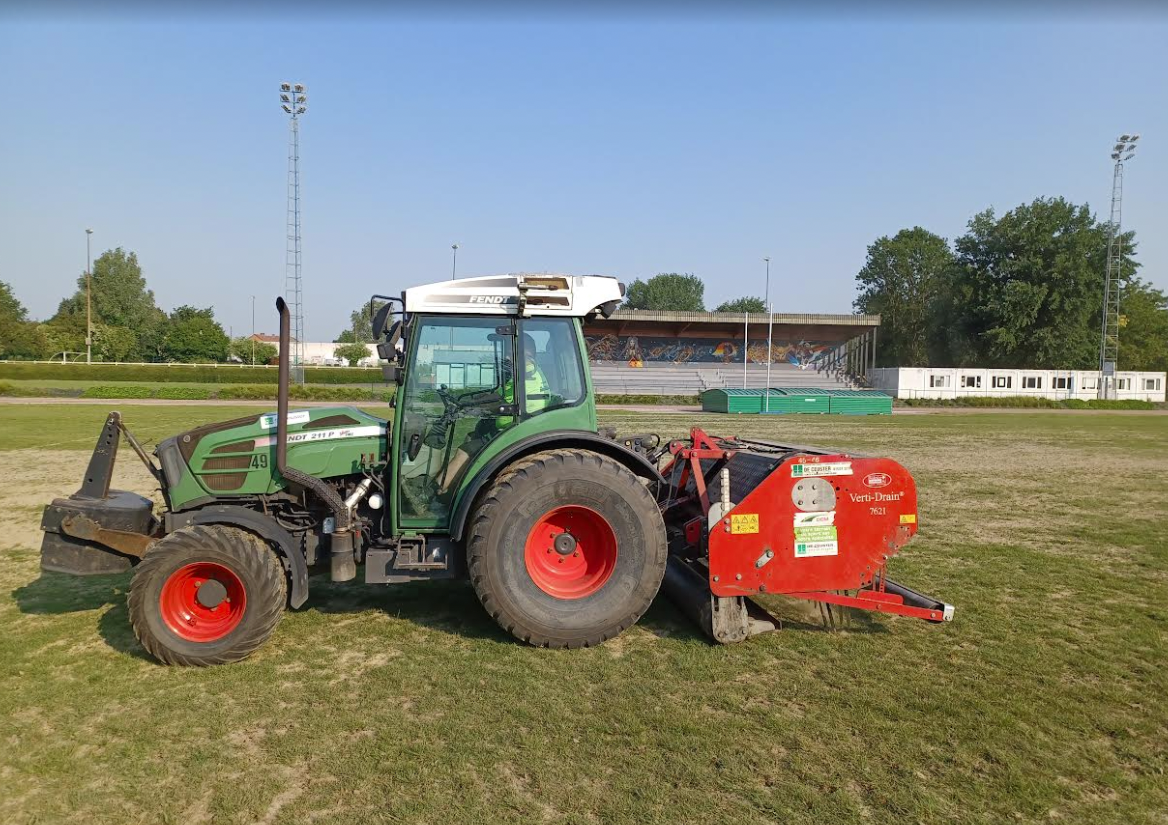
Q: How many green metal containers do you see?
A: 3